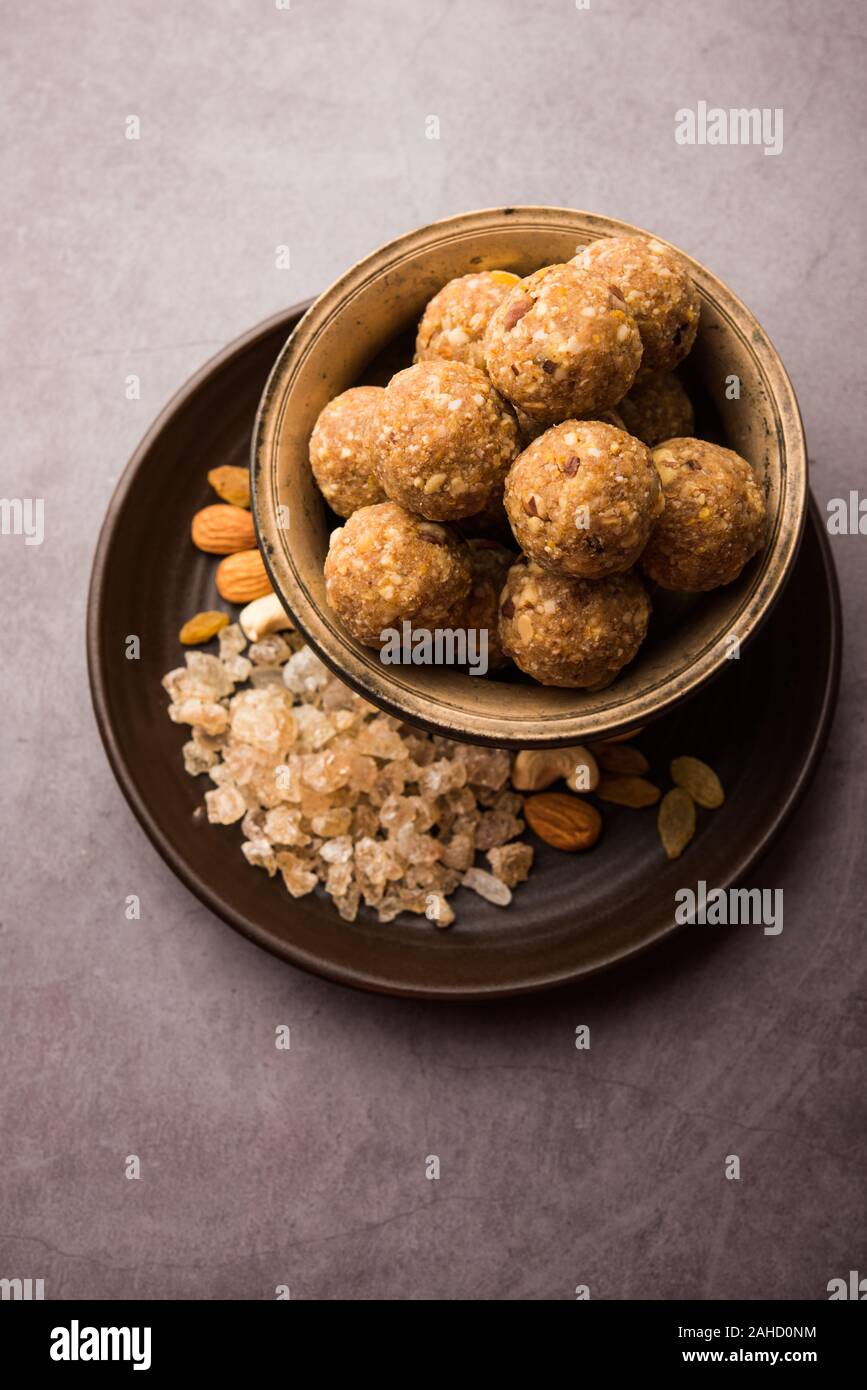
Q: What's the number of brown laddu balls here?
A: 12